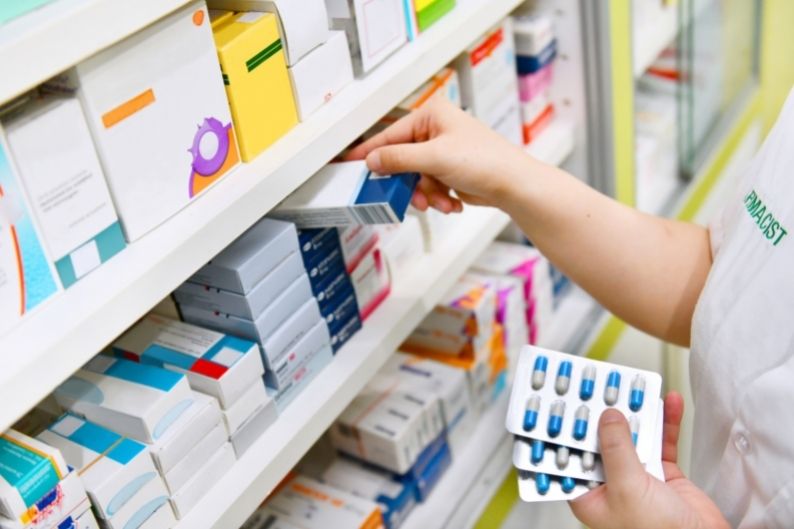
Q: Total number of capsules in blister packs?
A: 15